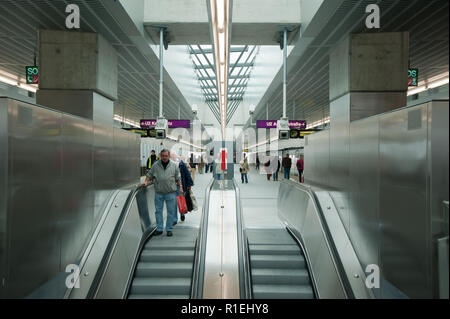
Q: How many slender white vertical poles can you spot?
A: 2